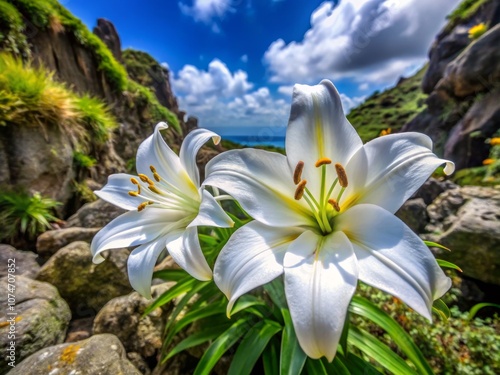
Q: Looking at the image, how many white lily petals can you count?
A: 13